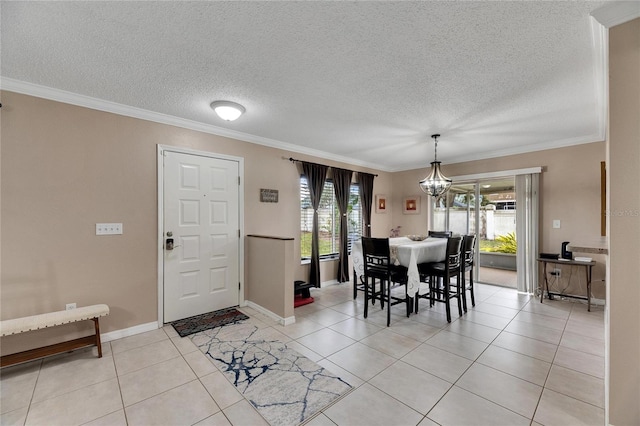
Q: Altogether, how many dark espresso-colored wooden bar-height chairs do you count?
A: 4